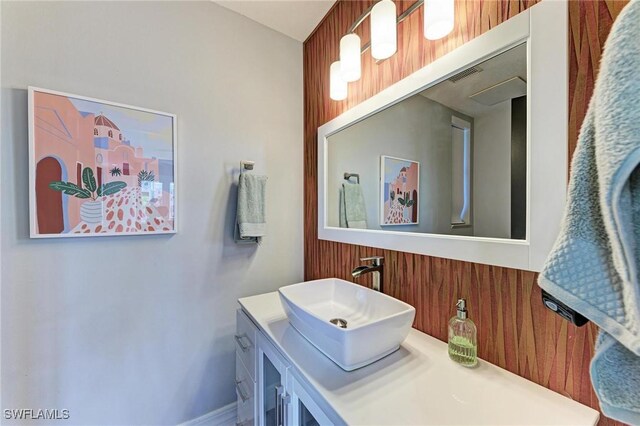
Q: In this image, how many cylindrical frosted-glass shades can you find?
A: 4